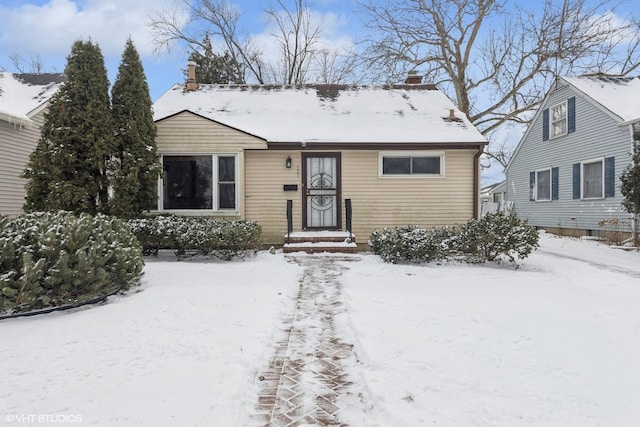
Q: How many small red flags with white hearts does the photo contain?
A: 0